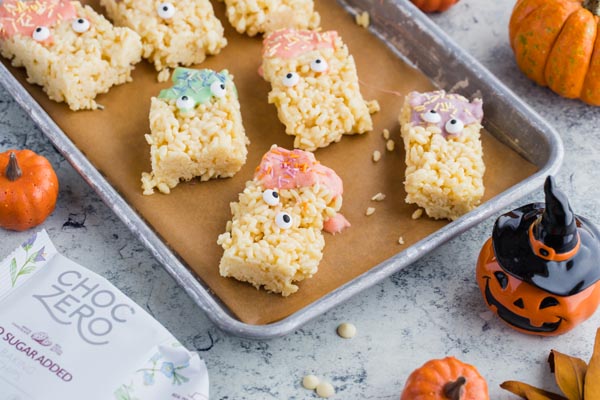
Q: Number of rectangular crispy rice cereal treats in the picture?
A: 7